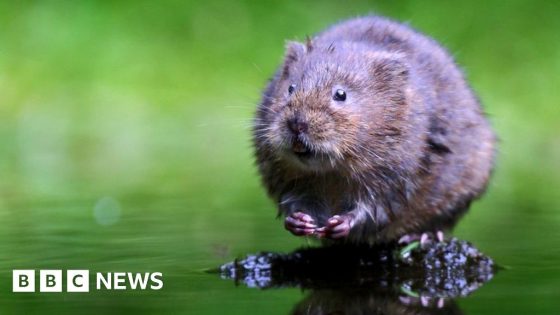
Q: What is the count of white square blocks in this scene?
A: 3